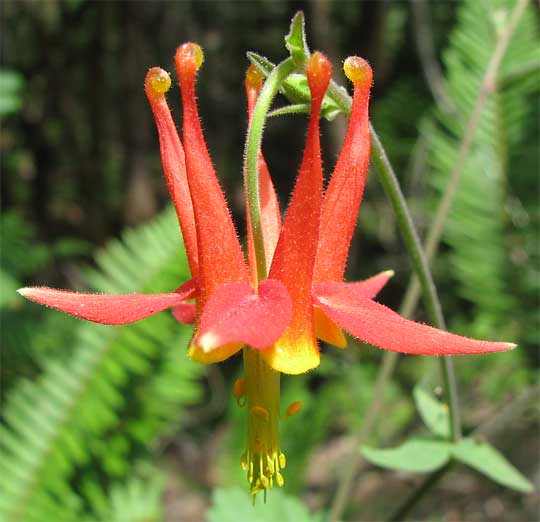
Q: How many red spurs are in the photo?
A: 5